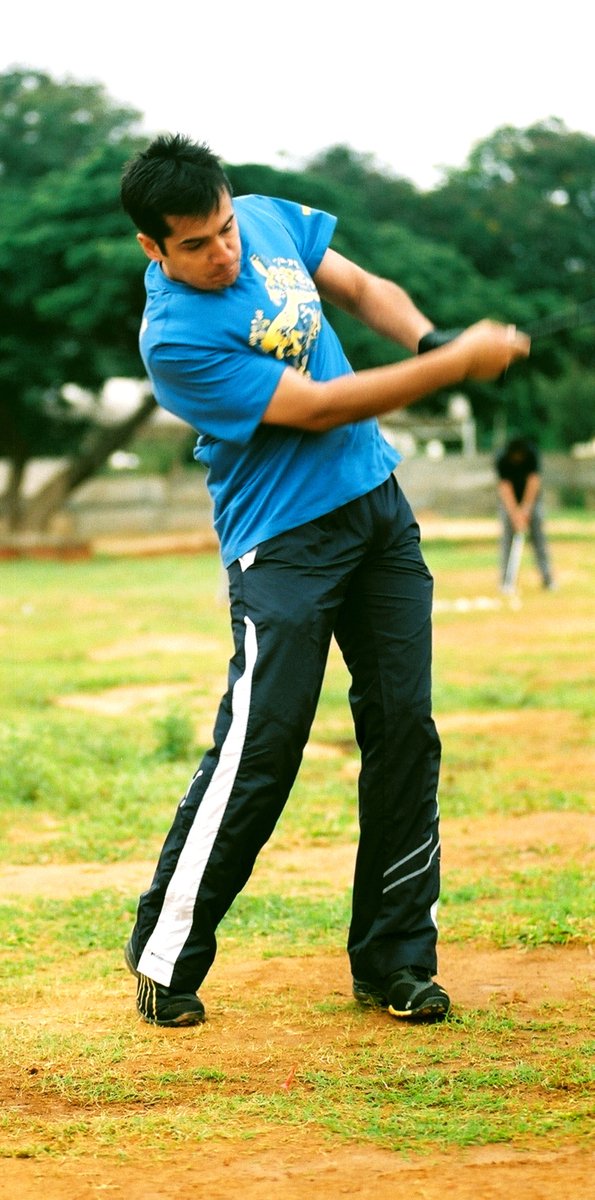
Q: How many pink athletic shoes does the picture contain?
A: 0